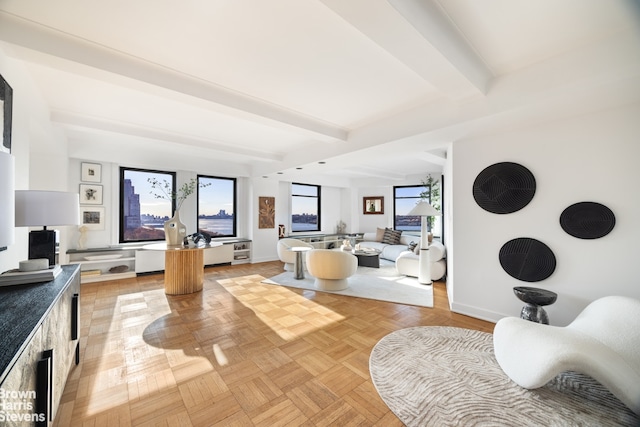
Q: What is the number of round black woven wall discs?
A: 3